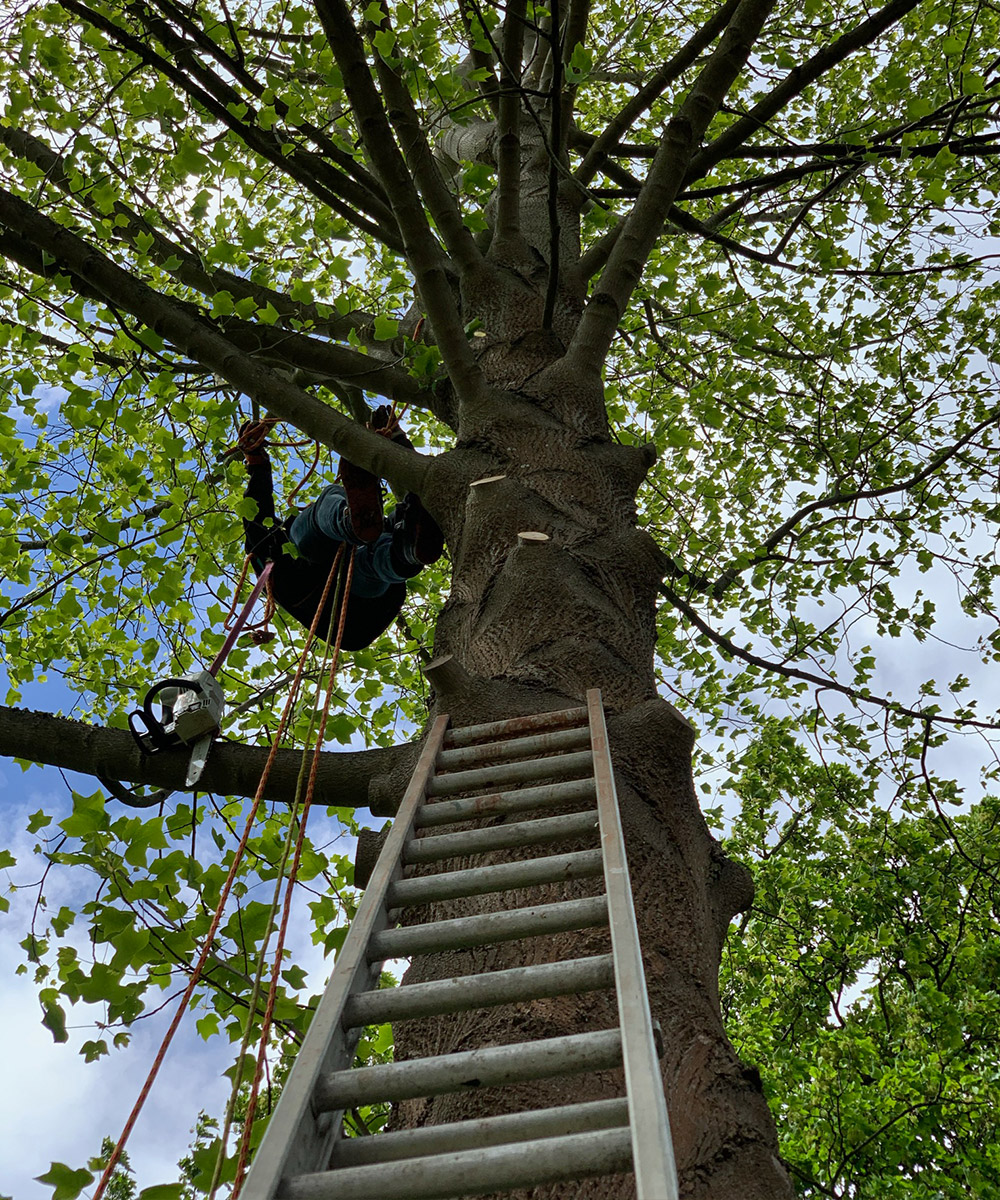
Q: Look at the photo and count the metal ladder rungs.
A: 11